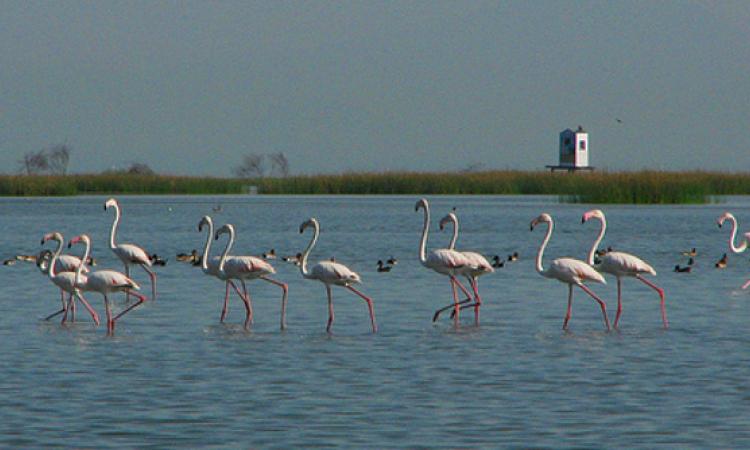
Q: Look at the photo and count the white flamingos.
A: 12